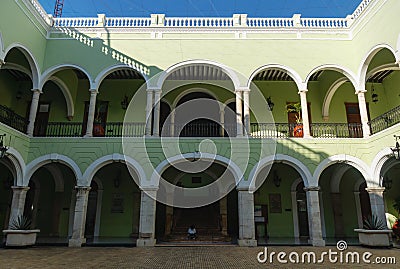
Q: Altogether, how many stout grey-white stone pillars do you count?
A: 6